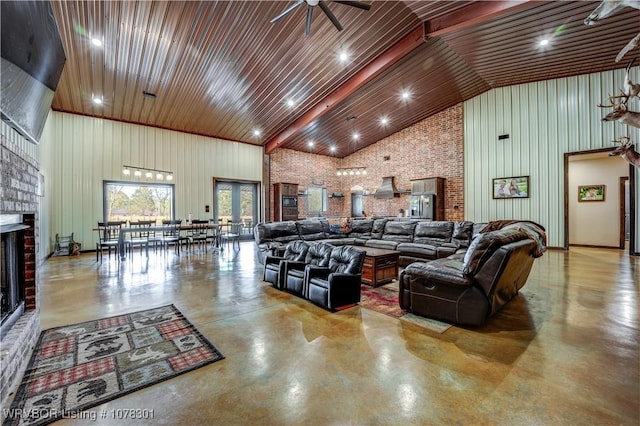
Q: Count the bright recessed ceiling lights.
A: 11